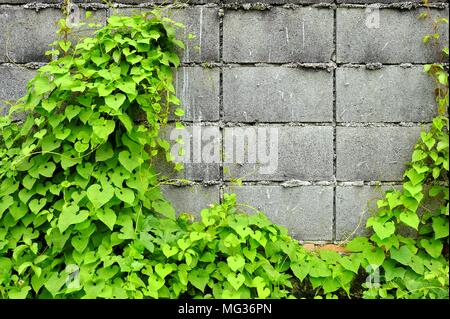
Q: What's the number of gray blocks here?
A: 14